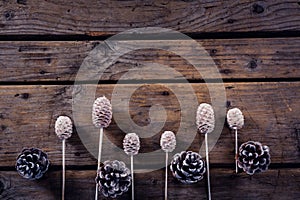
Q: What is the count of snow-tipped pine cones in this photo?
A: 4